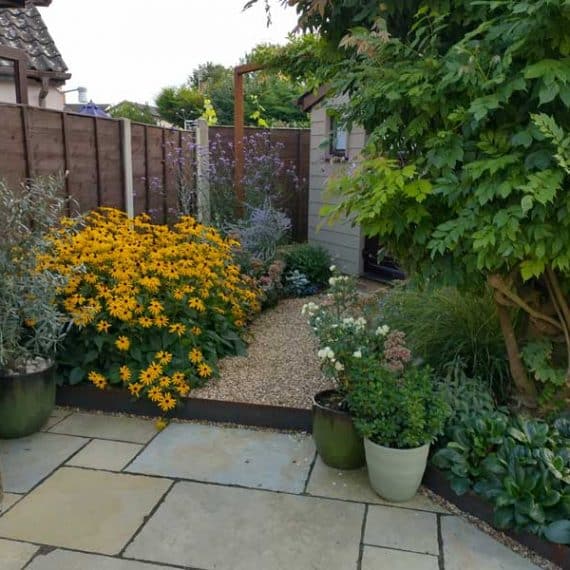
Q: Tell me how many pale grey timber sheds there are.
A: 1